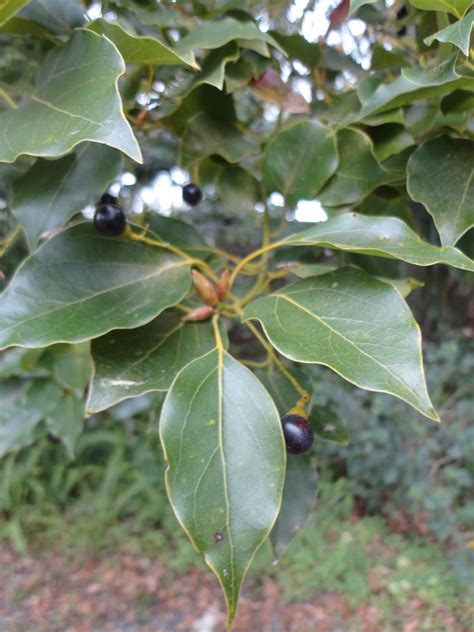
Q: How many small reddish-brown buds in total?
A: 3